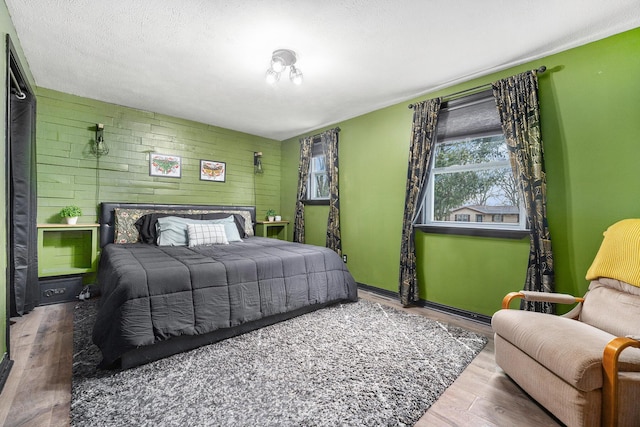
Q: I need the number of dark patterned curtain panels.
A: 4